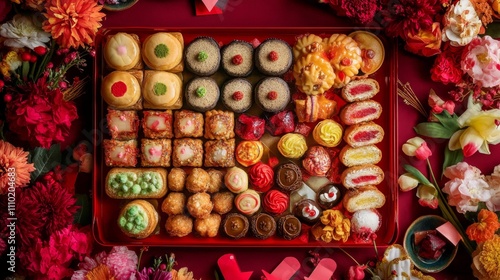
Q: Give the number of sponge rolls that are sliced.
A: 6